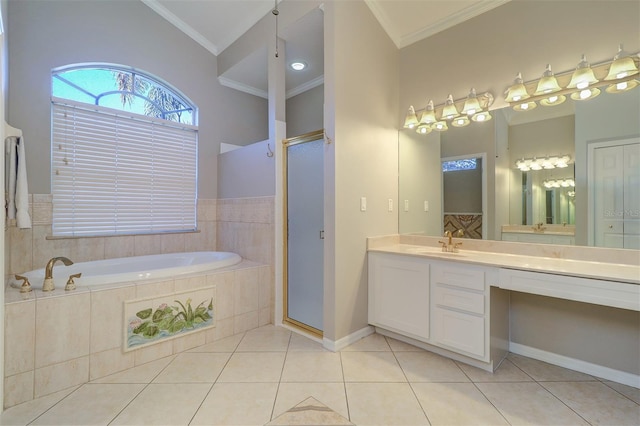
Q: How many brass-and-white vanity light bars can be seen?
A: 2